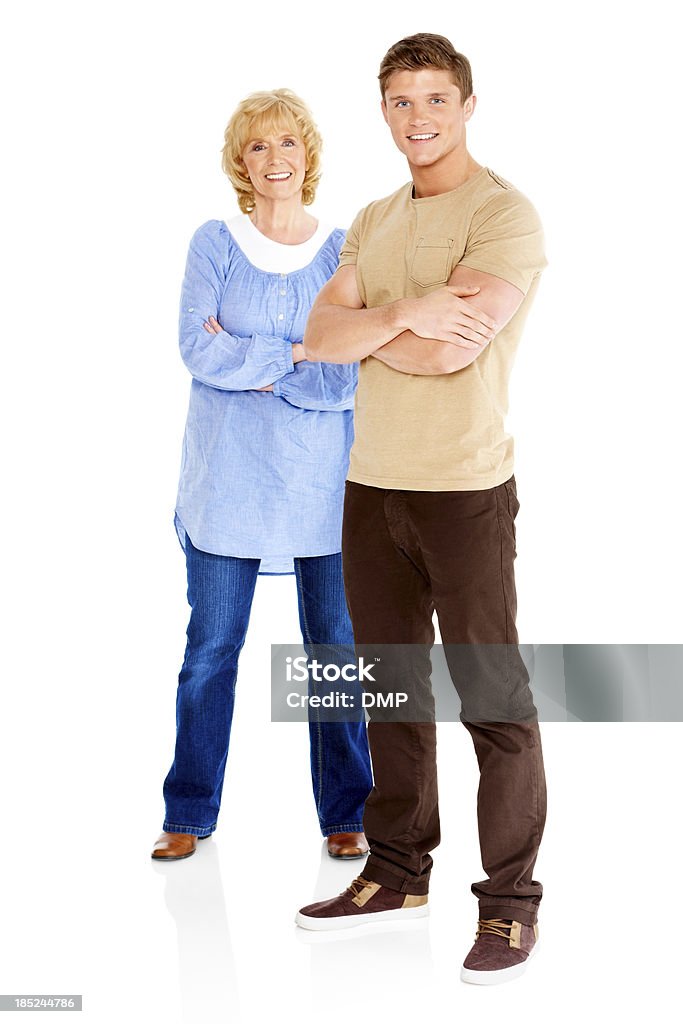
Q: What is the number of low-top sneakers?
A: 2